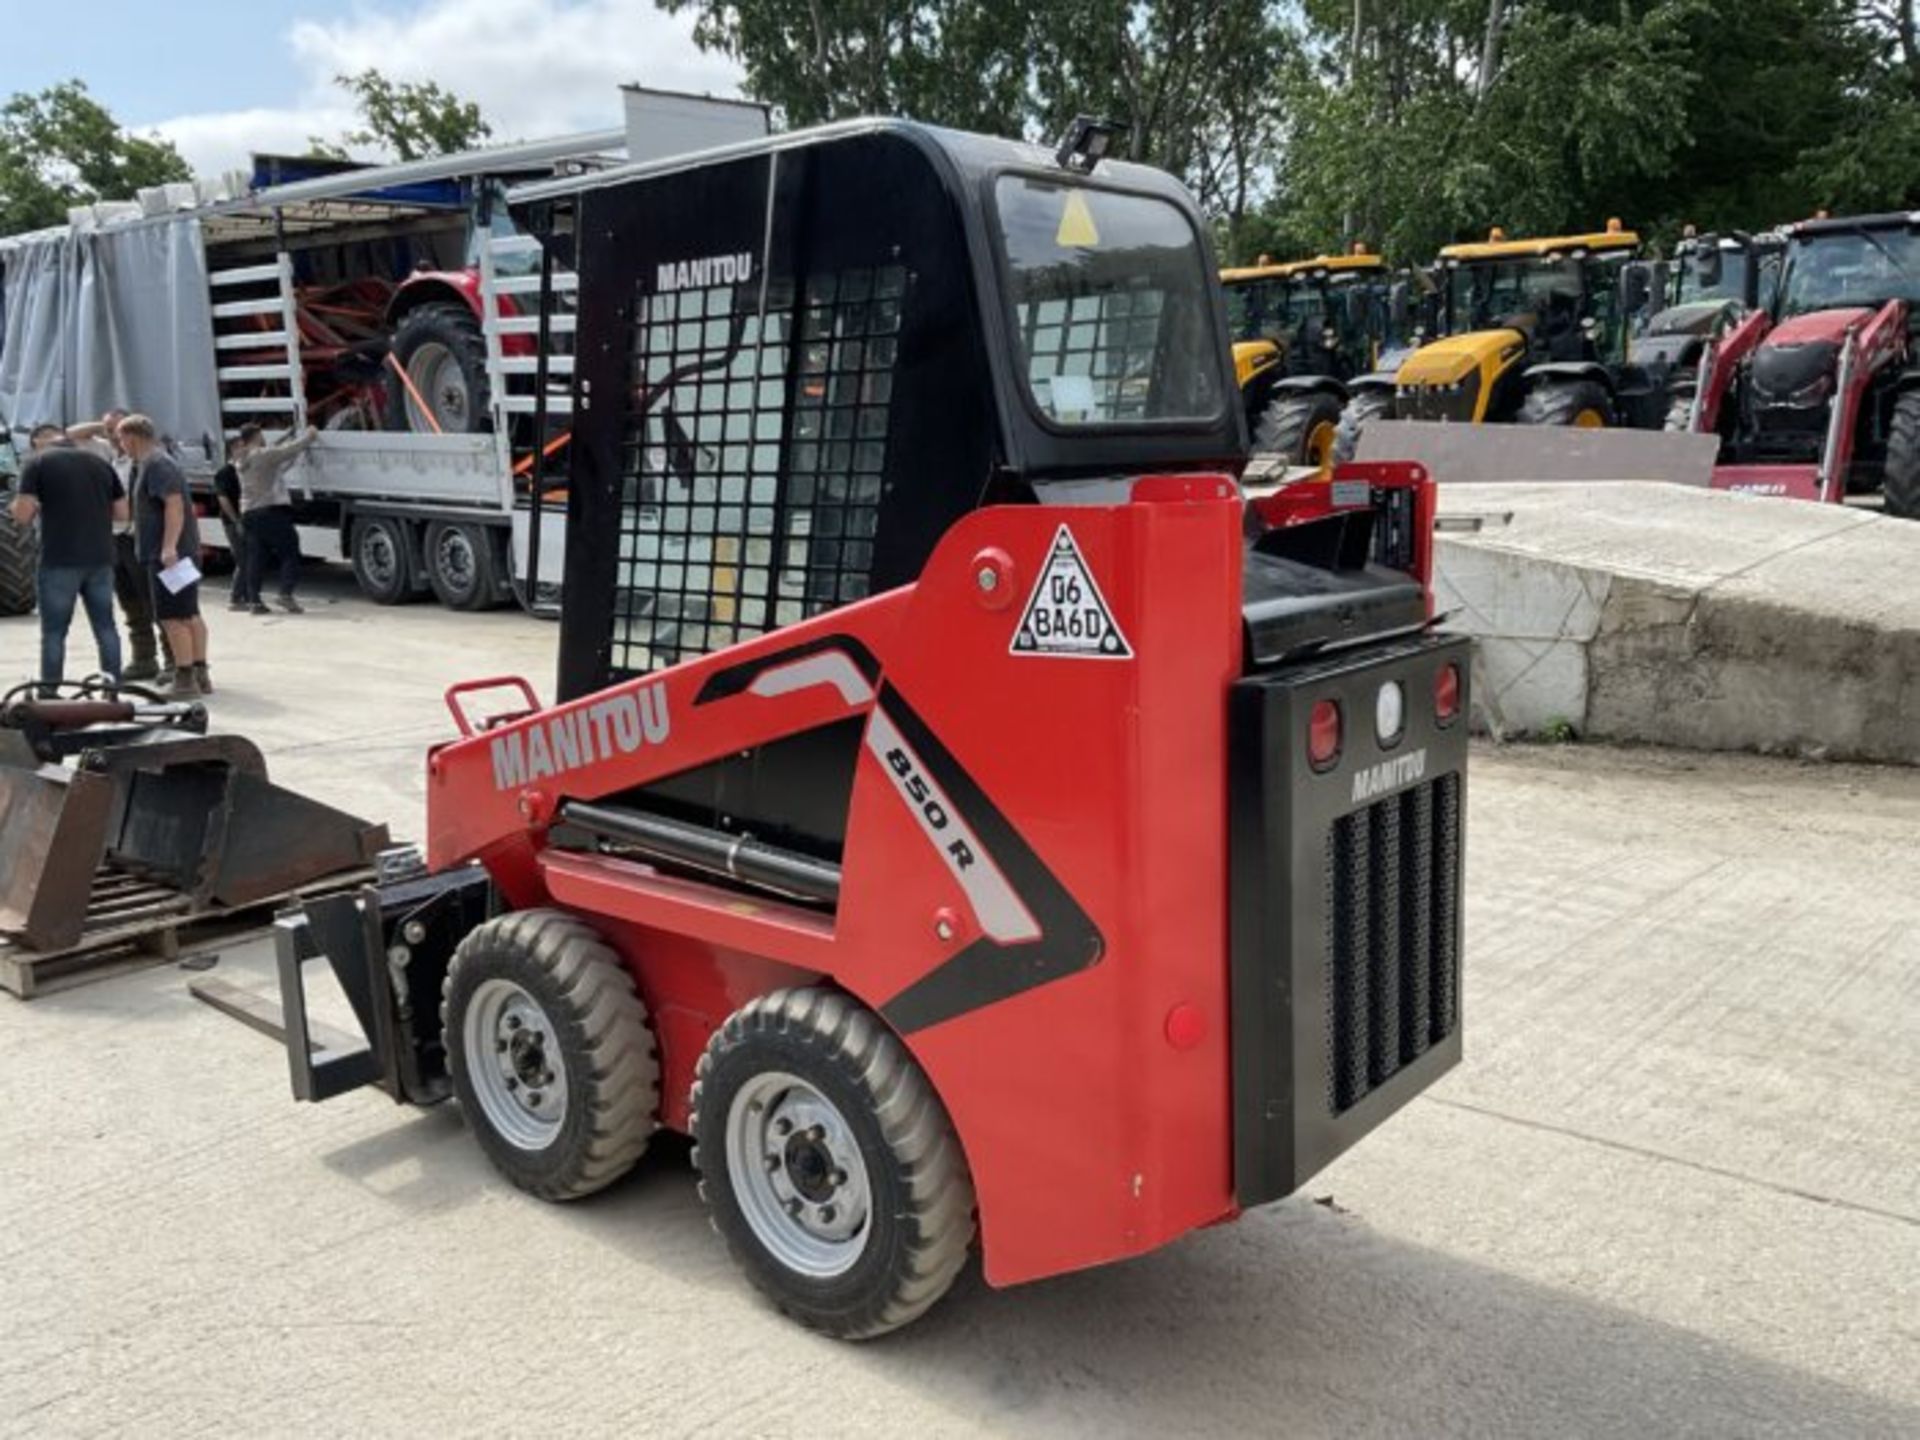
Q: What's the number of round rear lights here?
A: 3